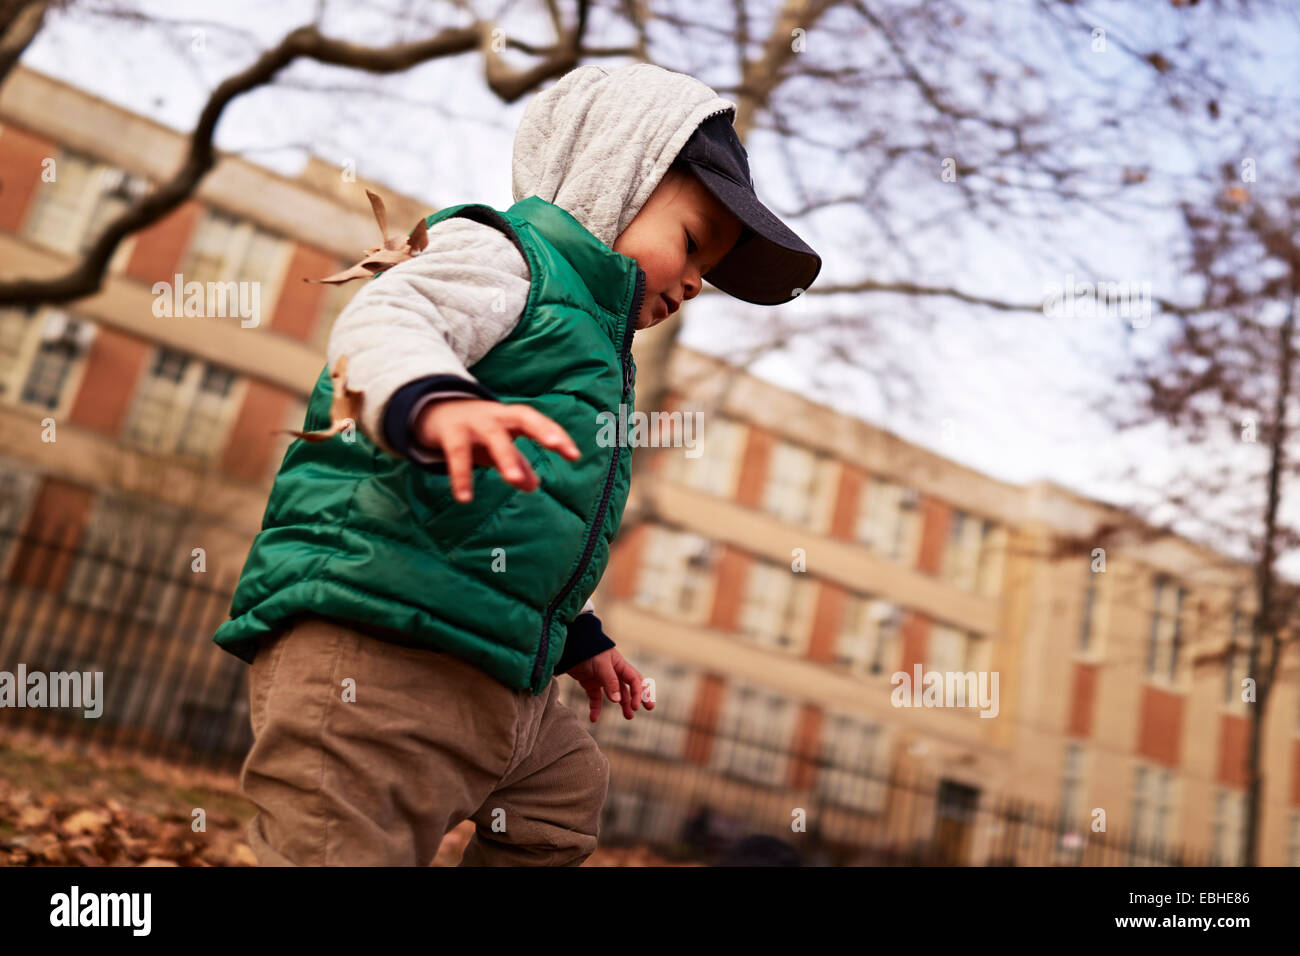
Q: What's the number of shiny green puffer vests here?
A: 1